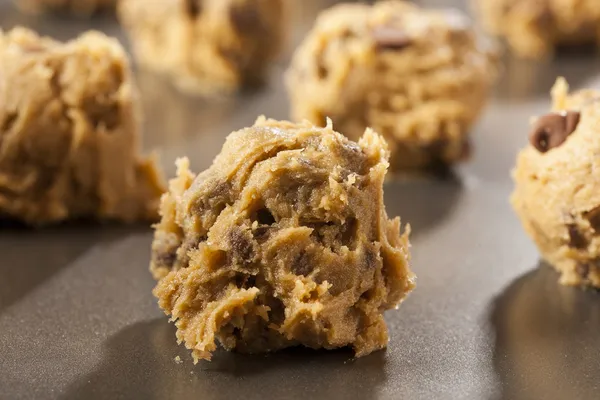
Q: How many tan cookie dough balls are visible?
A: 7